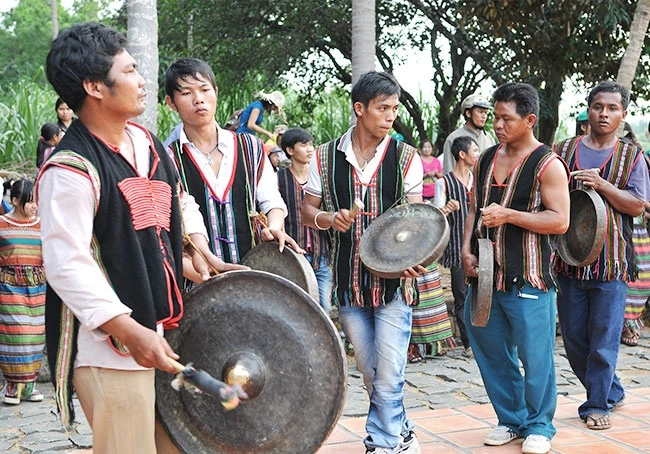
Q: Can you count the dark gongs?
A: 5